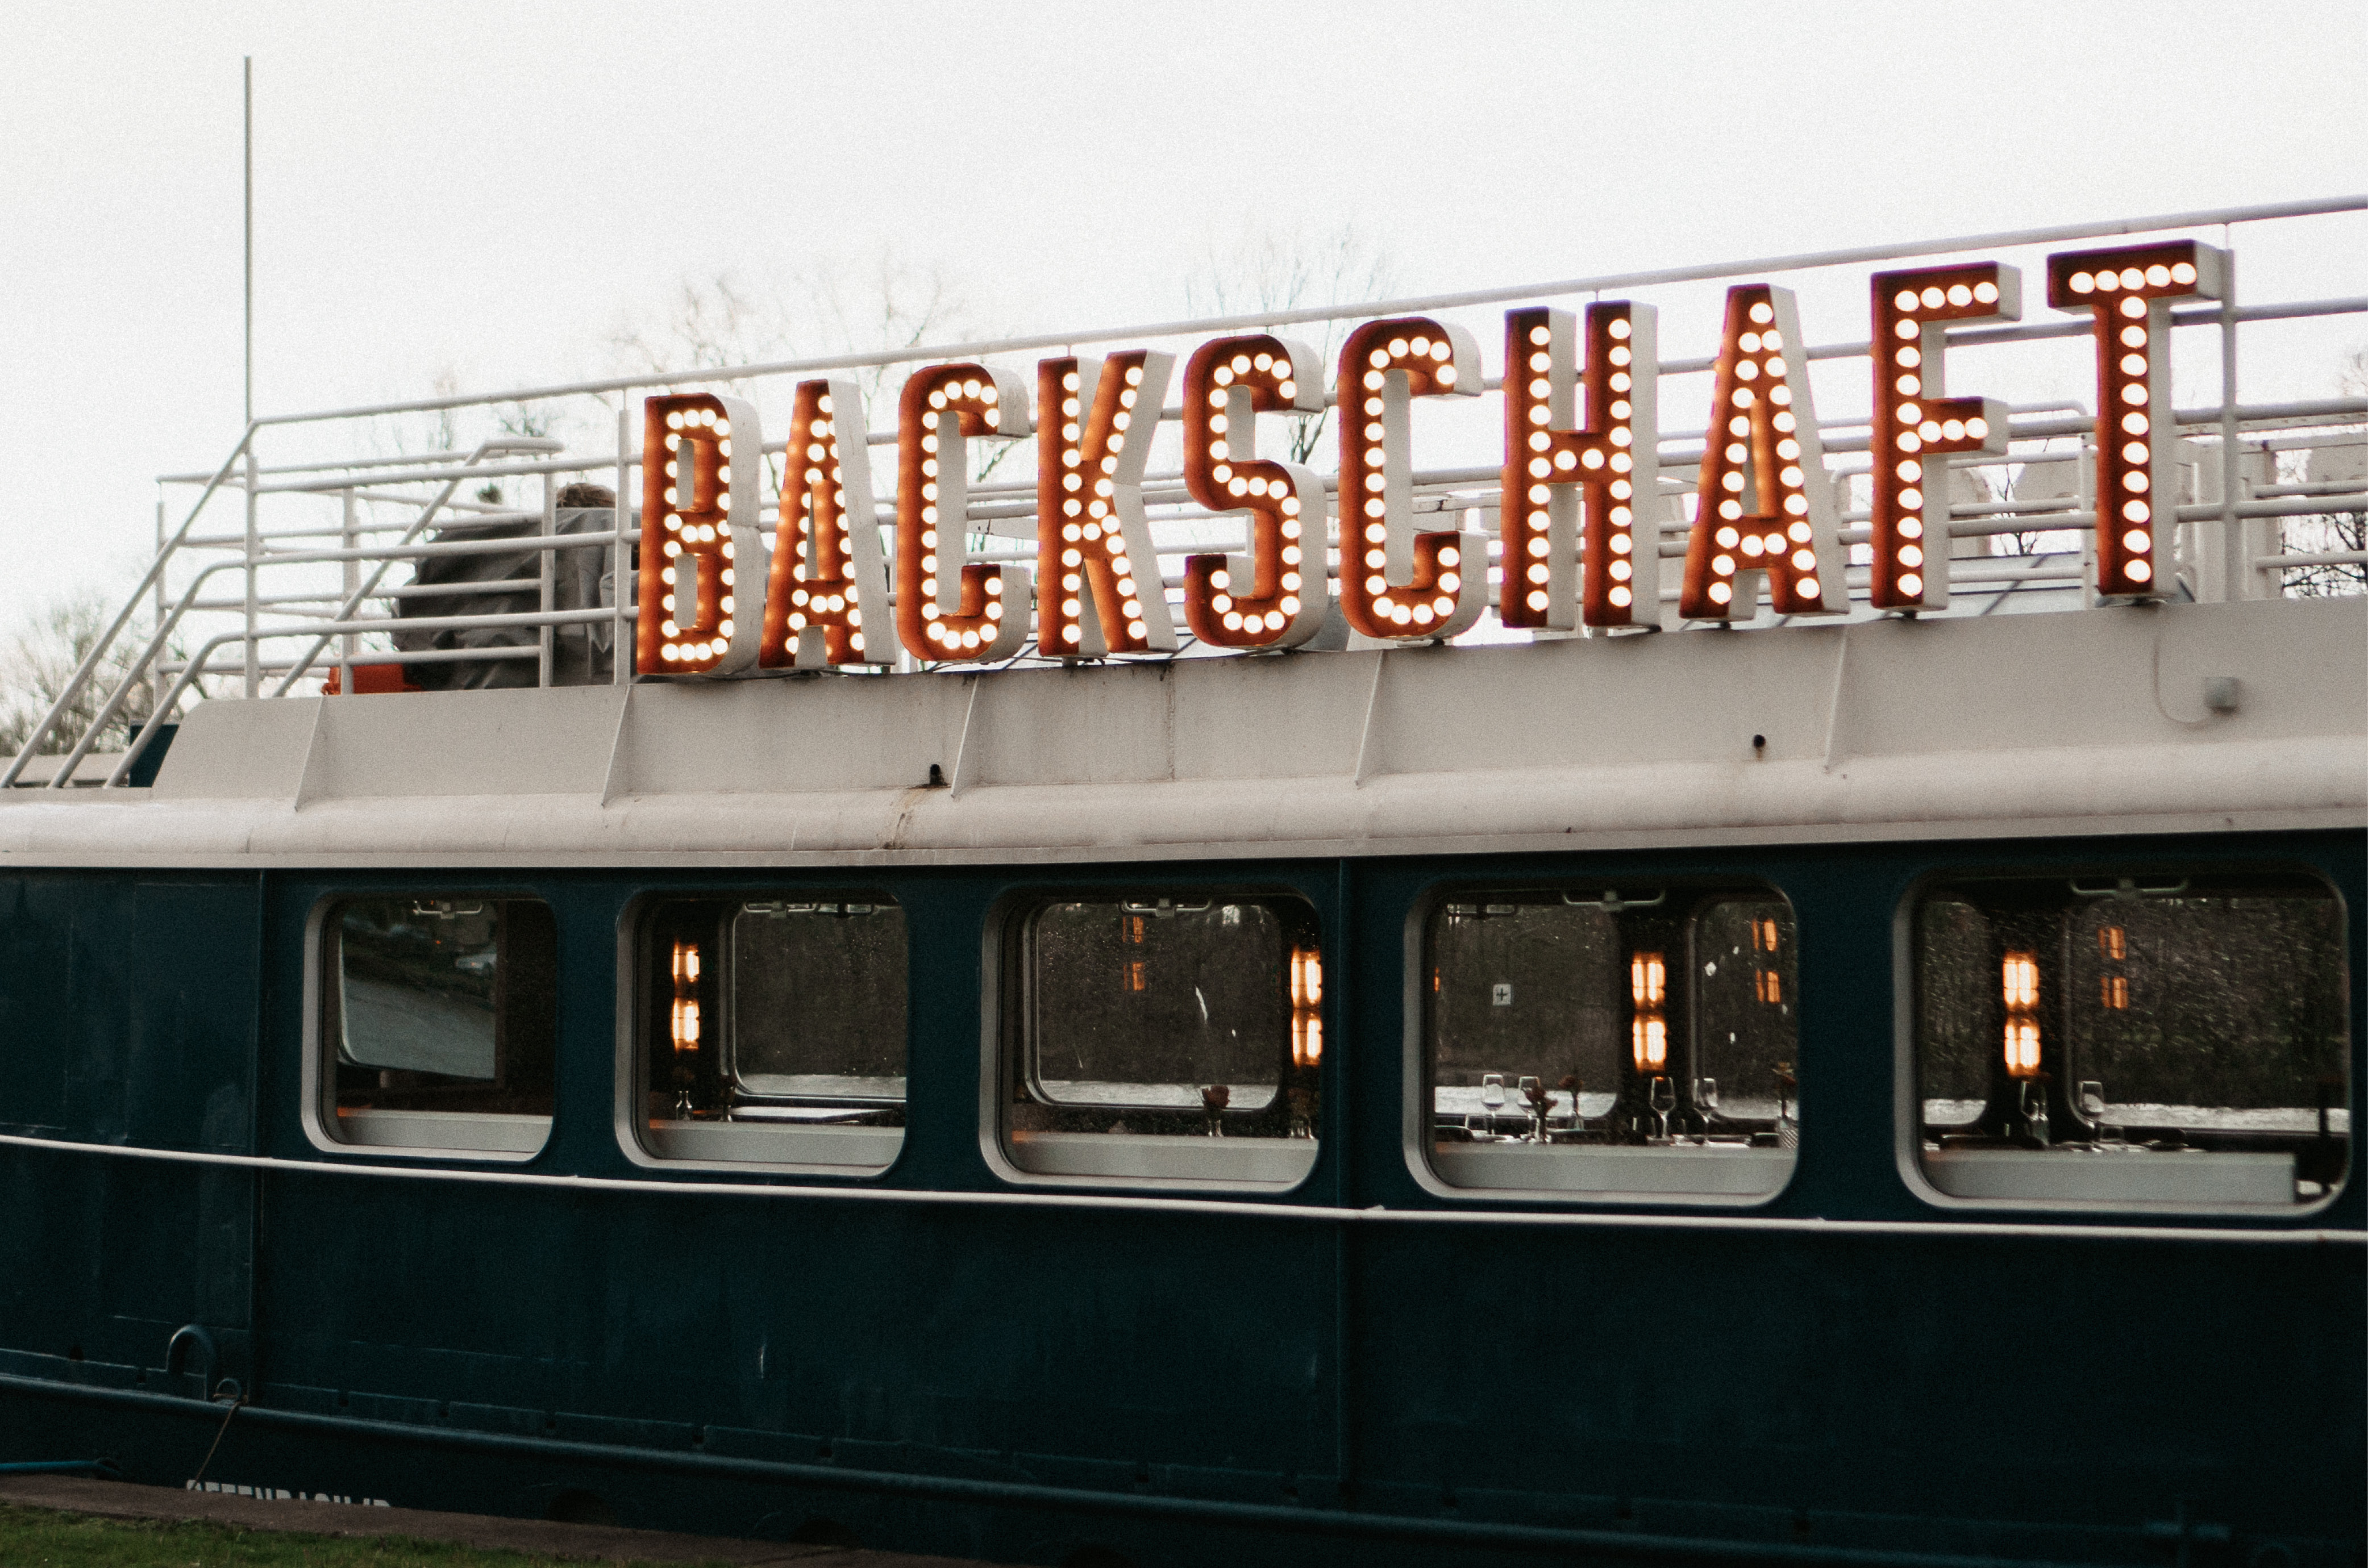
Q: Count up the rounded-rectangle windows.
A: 5